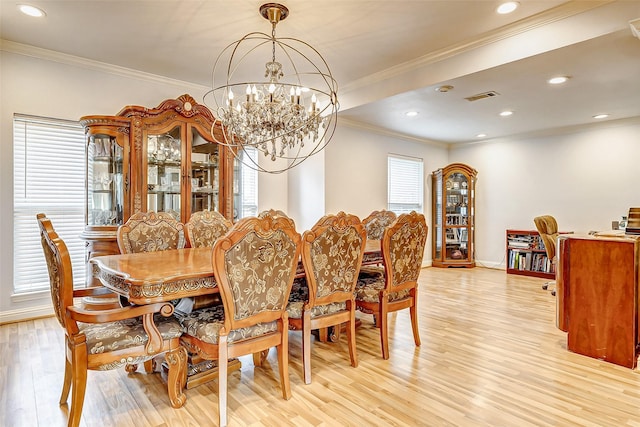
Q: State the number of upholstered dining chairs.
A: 8